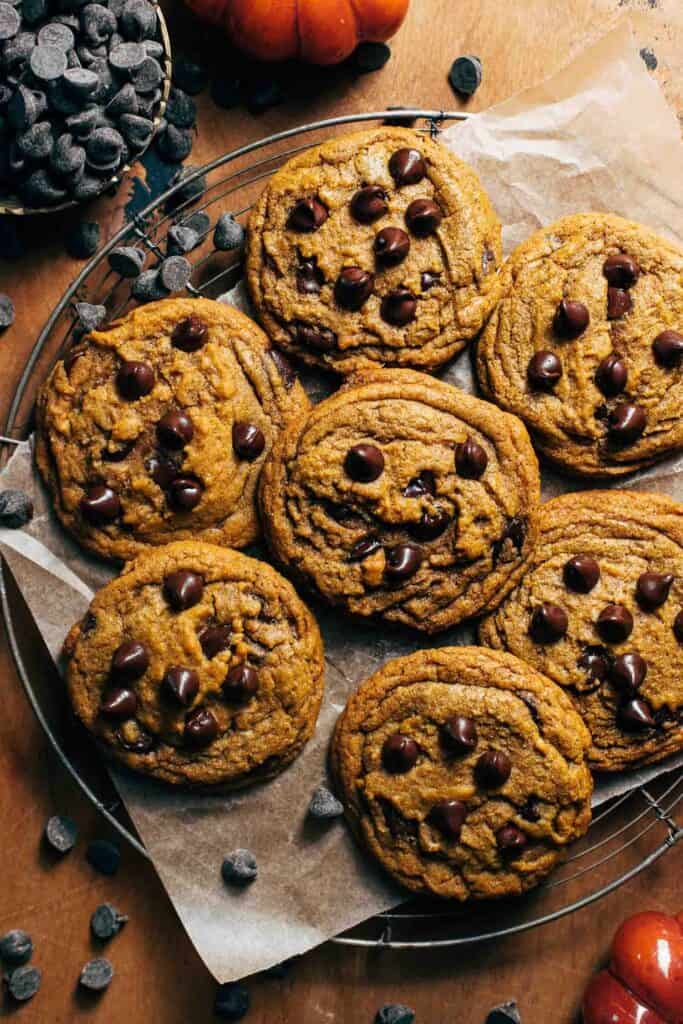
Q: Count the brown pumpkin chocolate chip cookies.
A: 7